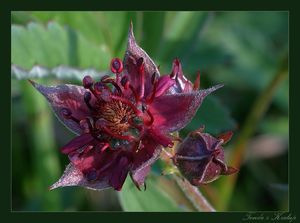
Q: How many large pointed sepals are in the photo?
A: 5